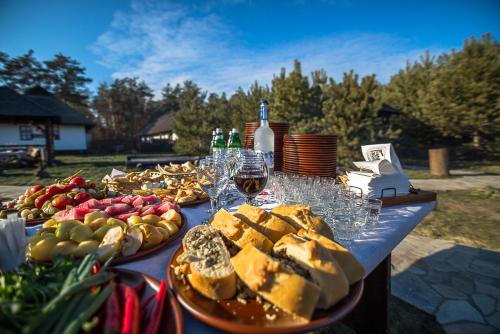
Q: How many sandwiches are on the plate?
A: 7